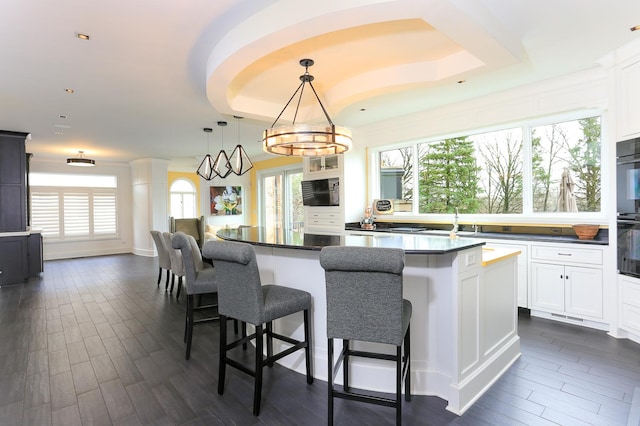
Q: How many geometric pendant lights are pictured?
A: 3